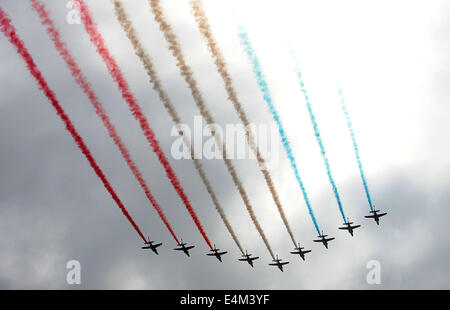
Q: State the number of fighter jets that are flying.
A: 9